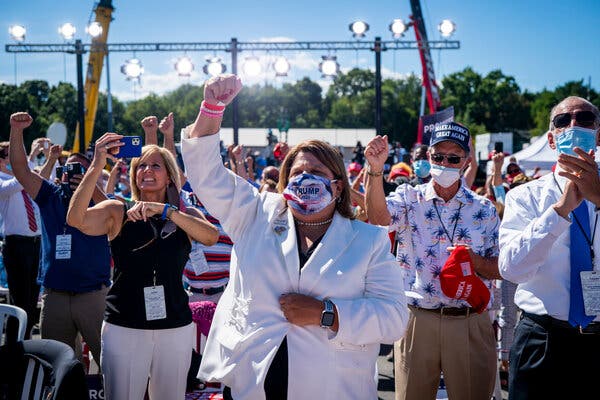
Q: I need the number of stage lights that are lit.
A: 12